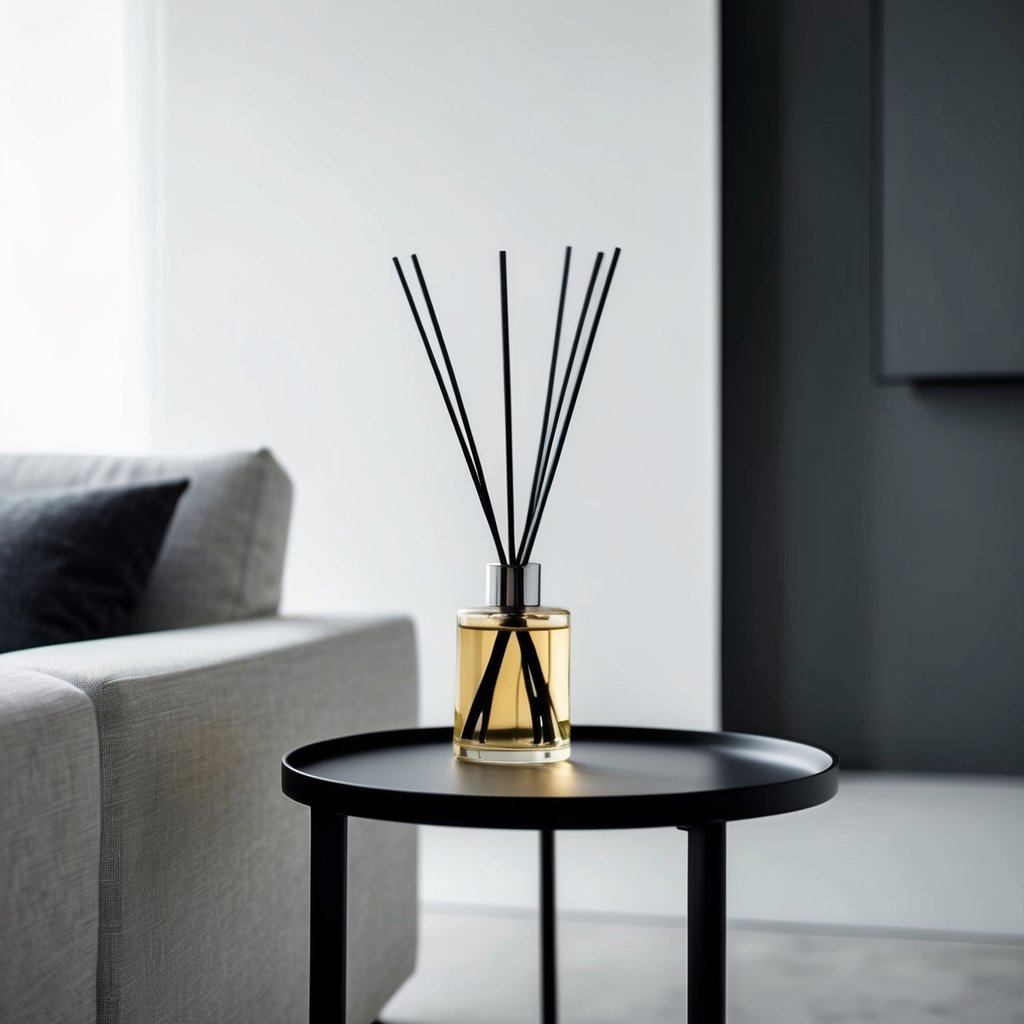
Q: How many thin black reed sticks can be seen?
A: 6